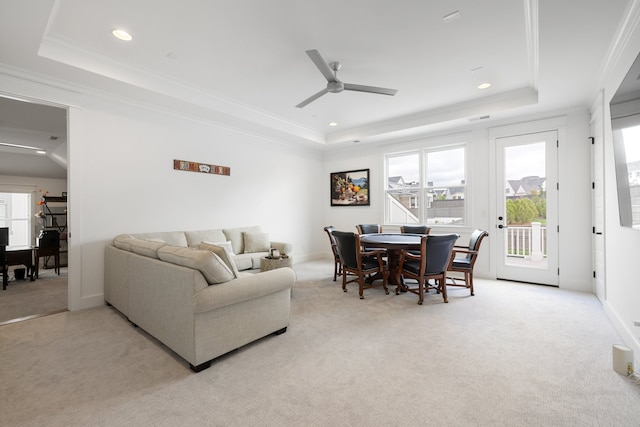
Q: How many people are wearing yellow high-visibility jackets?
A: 0